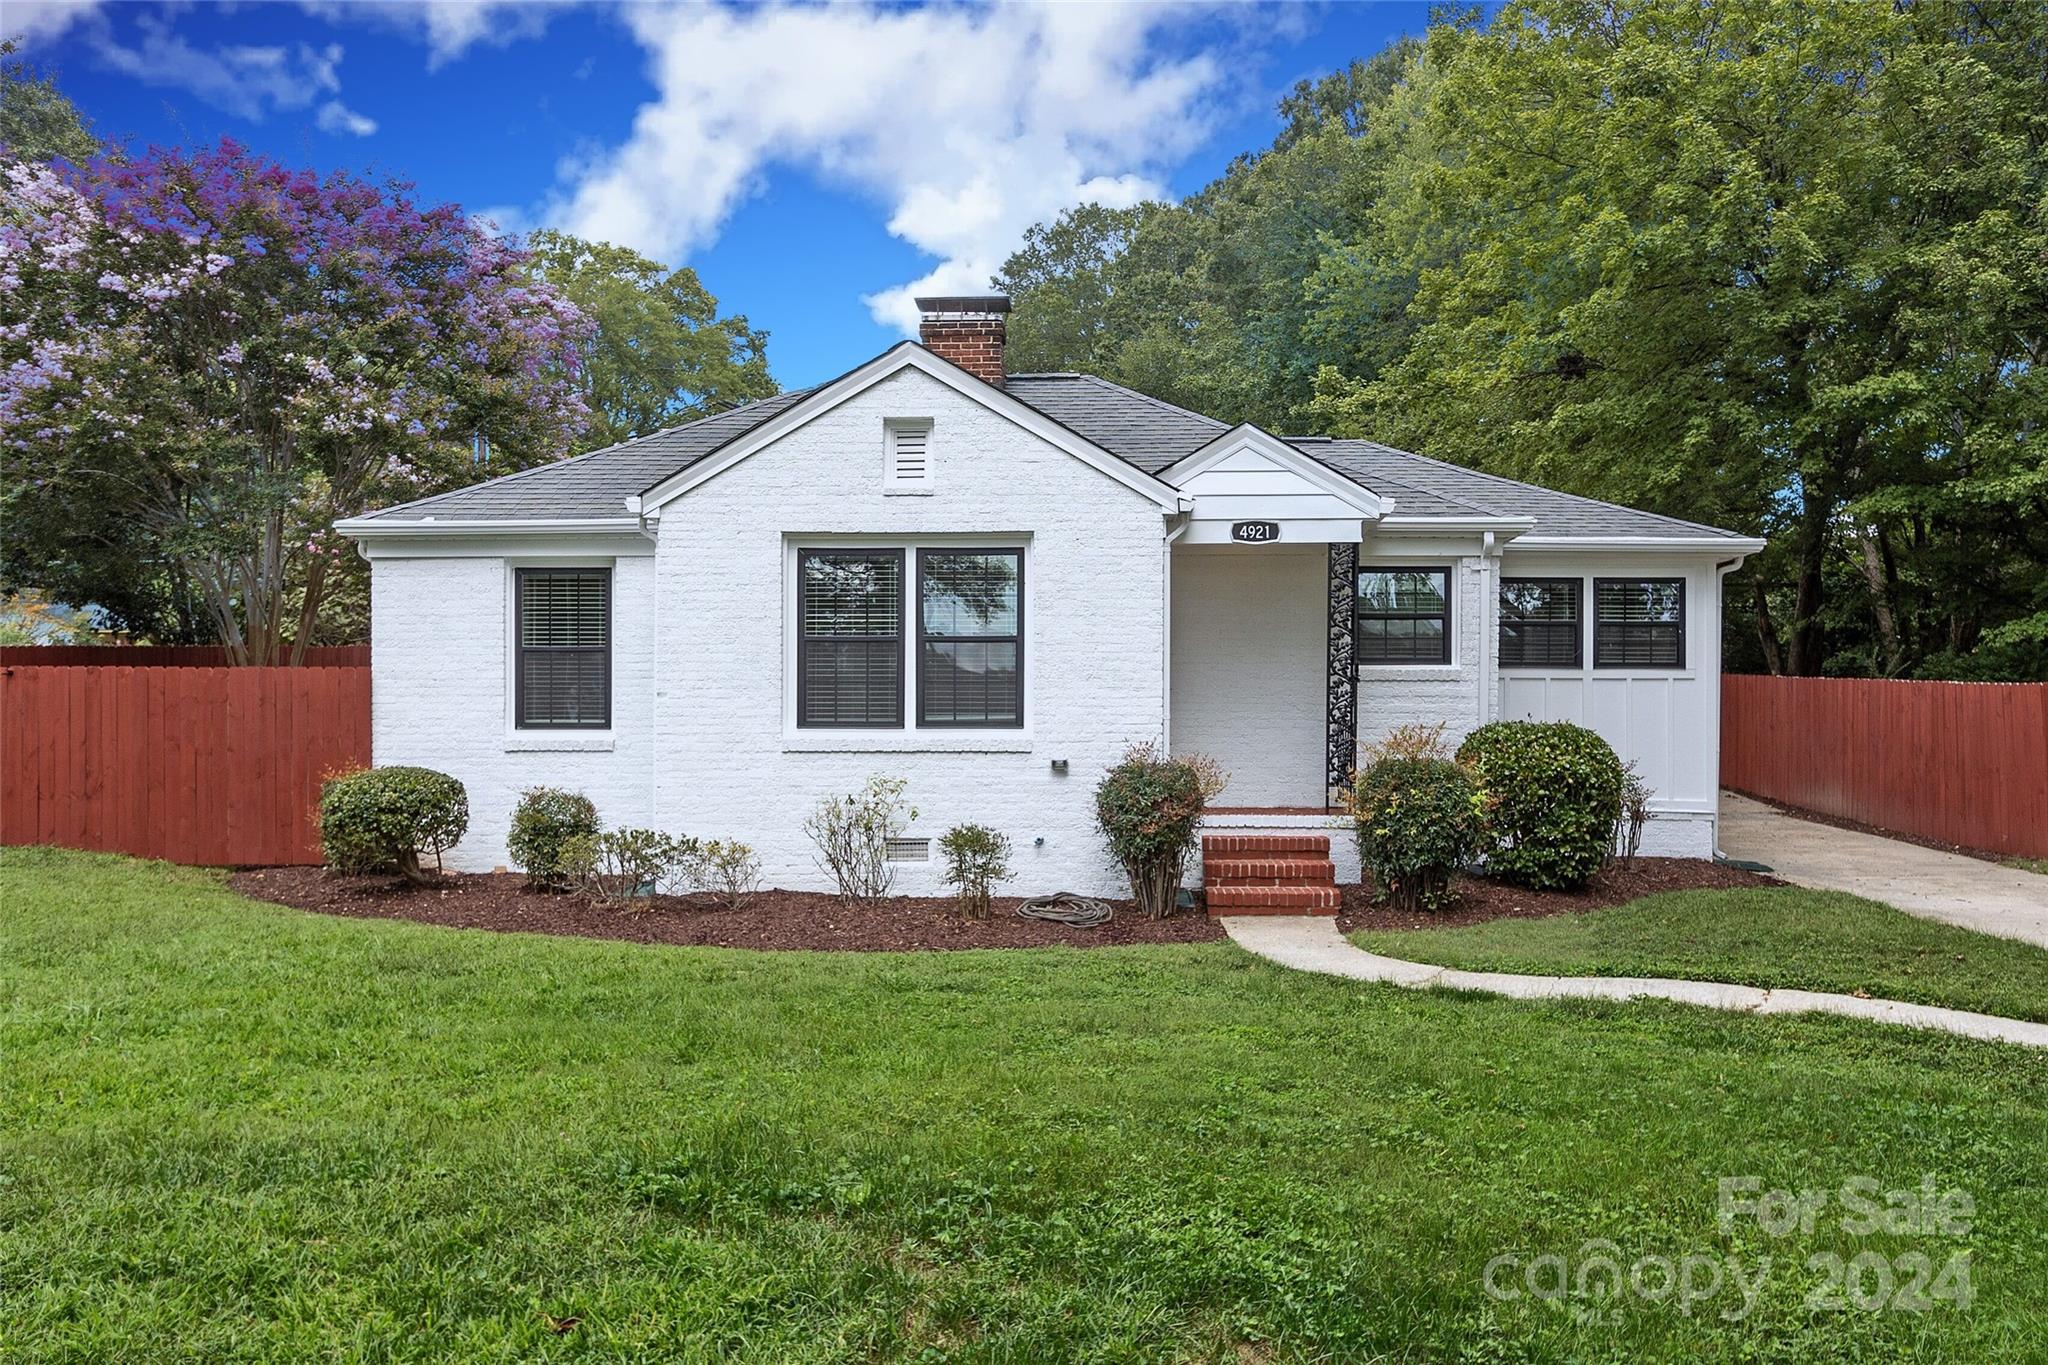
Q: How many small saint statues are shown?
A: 0